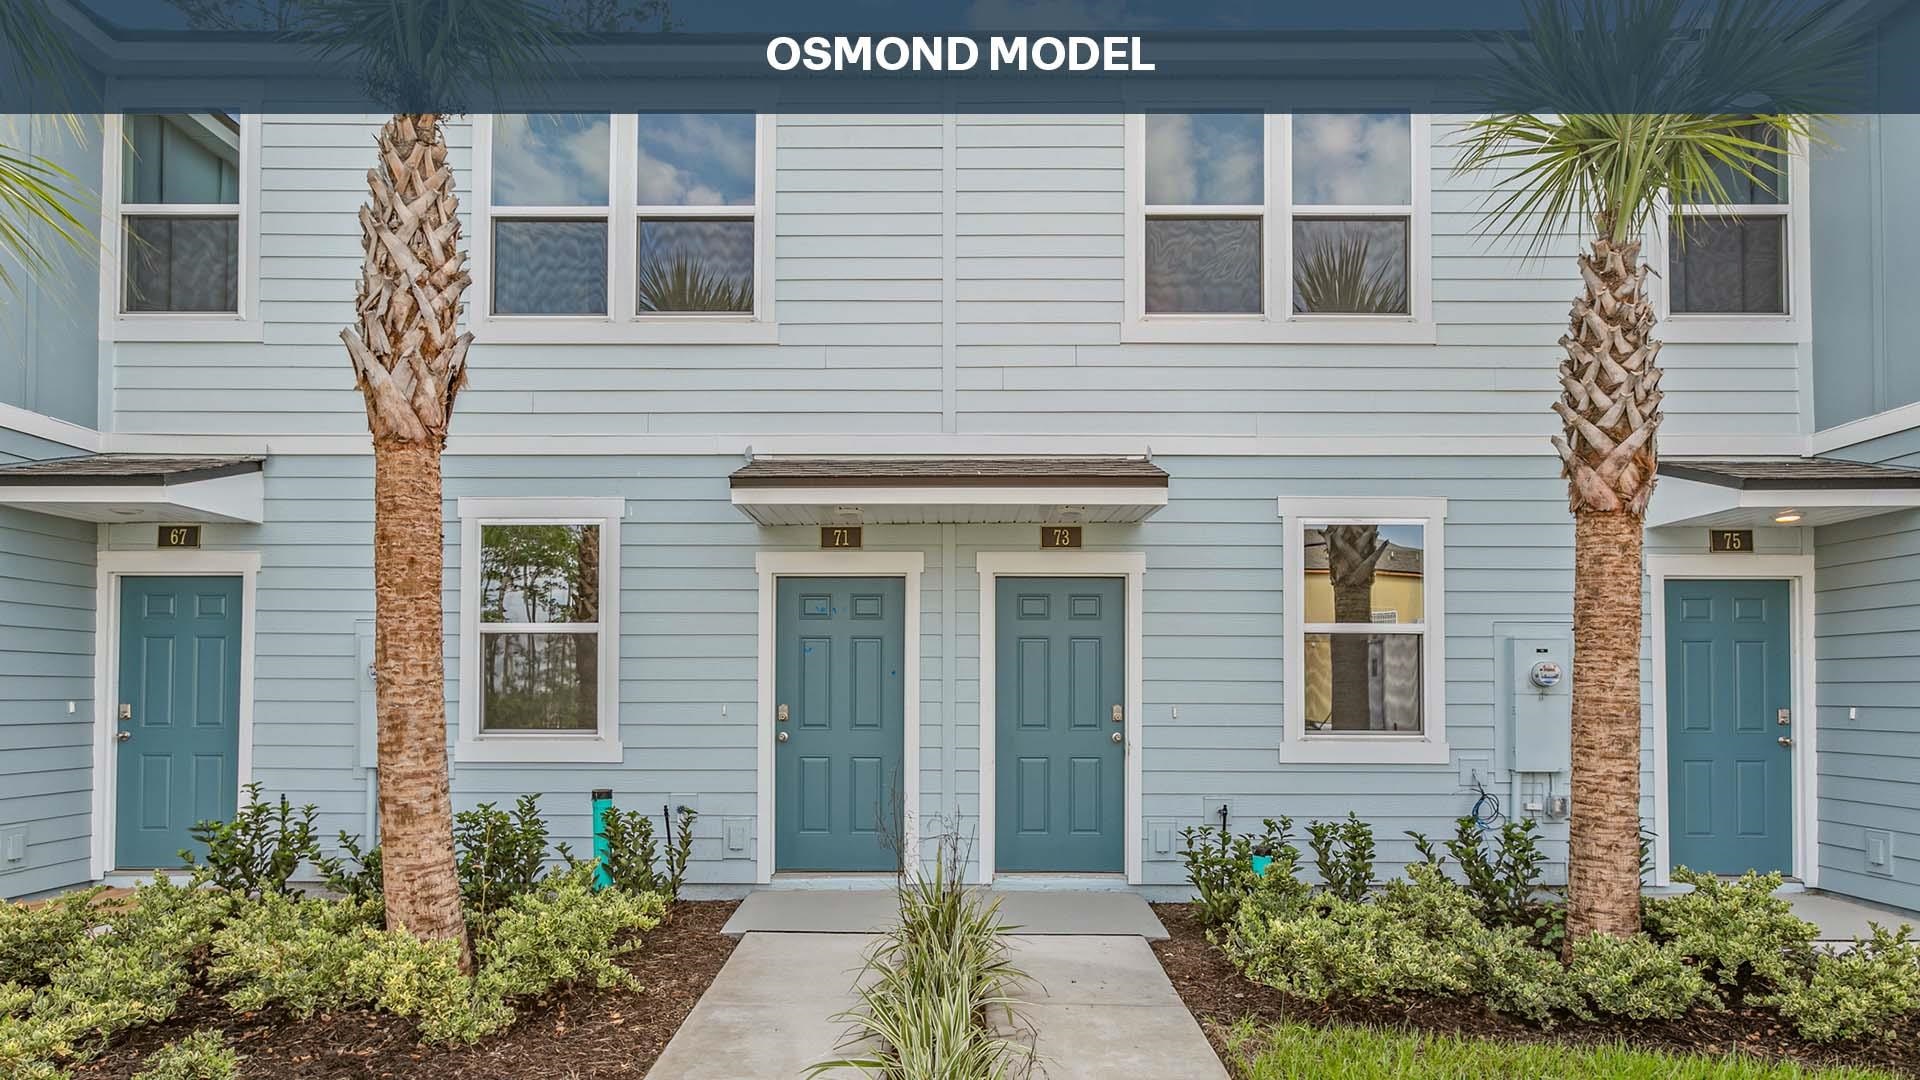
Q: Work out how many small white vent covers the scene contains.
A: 4